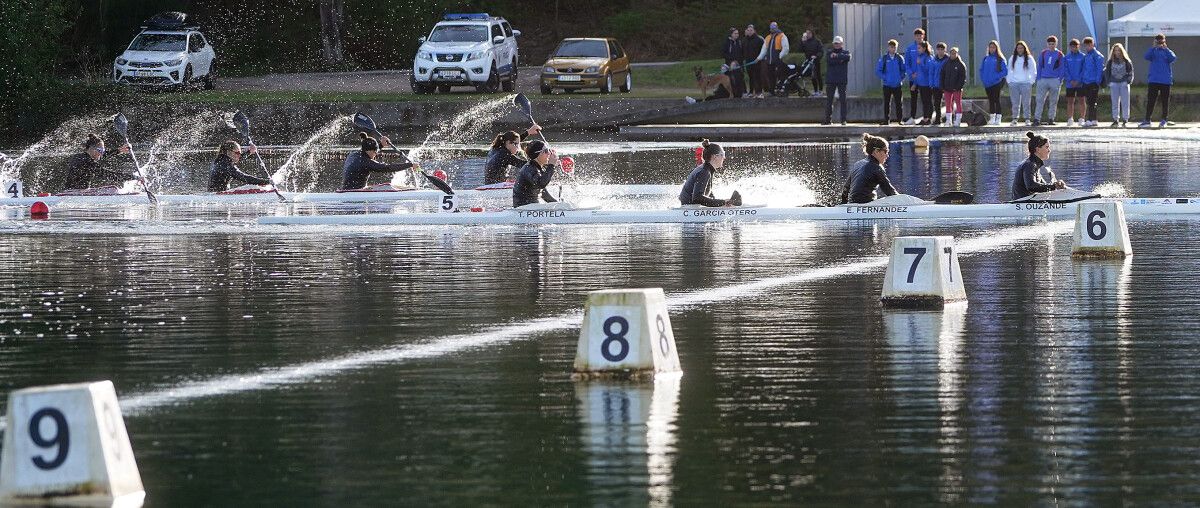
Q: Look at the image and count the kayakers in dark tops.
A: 8